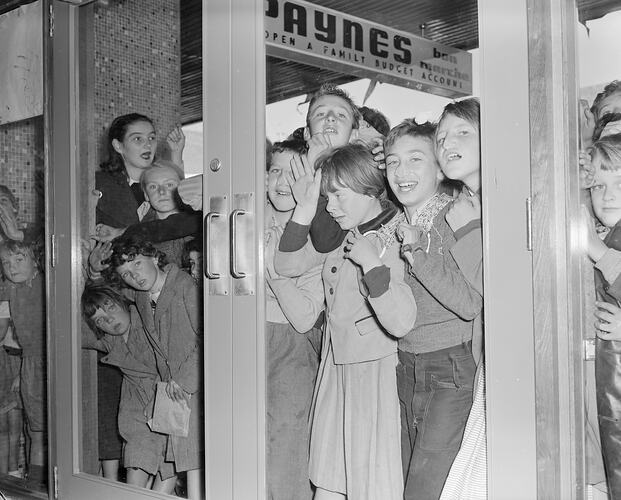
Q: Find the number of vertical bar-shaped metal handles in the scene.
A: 2